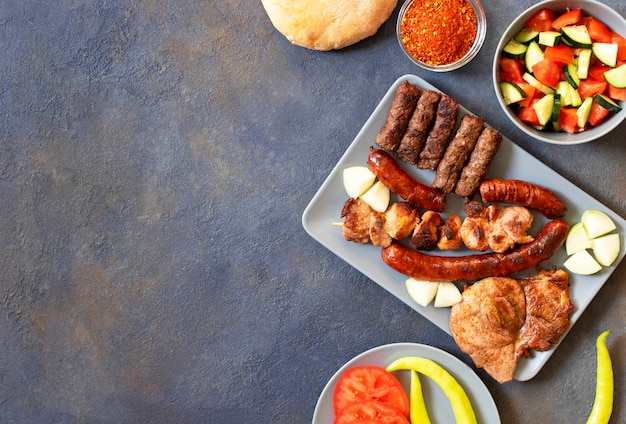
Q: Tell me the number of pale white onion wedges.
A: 8